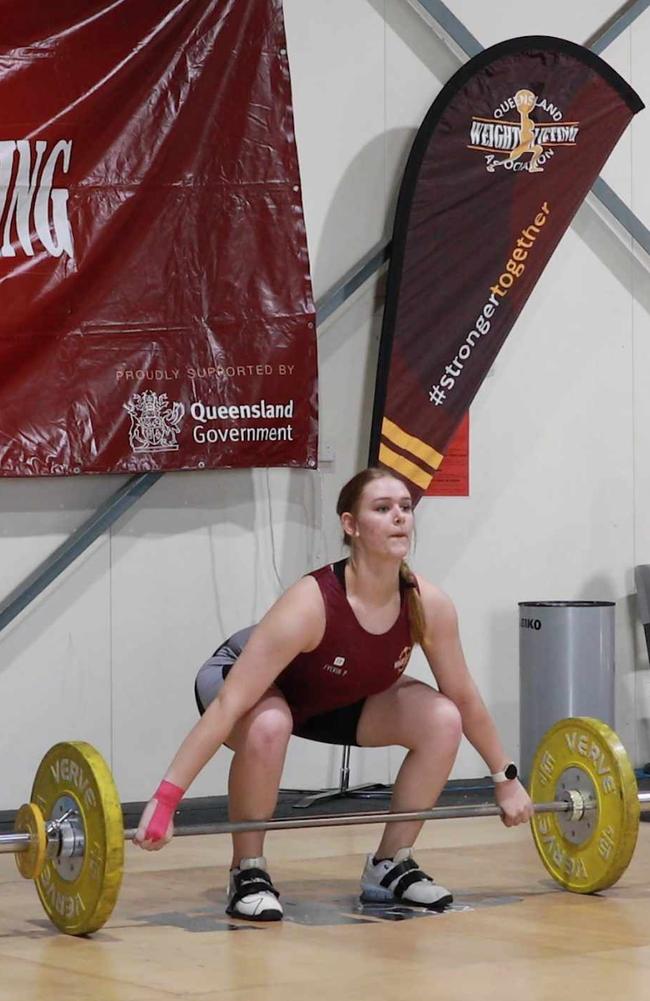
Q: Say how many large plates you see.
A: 2